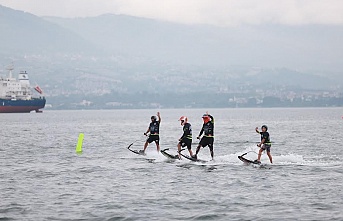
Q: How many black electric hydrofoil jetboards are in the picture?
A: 4